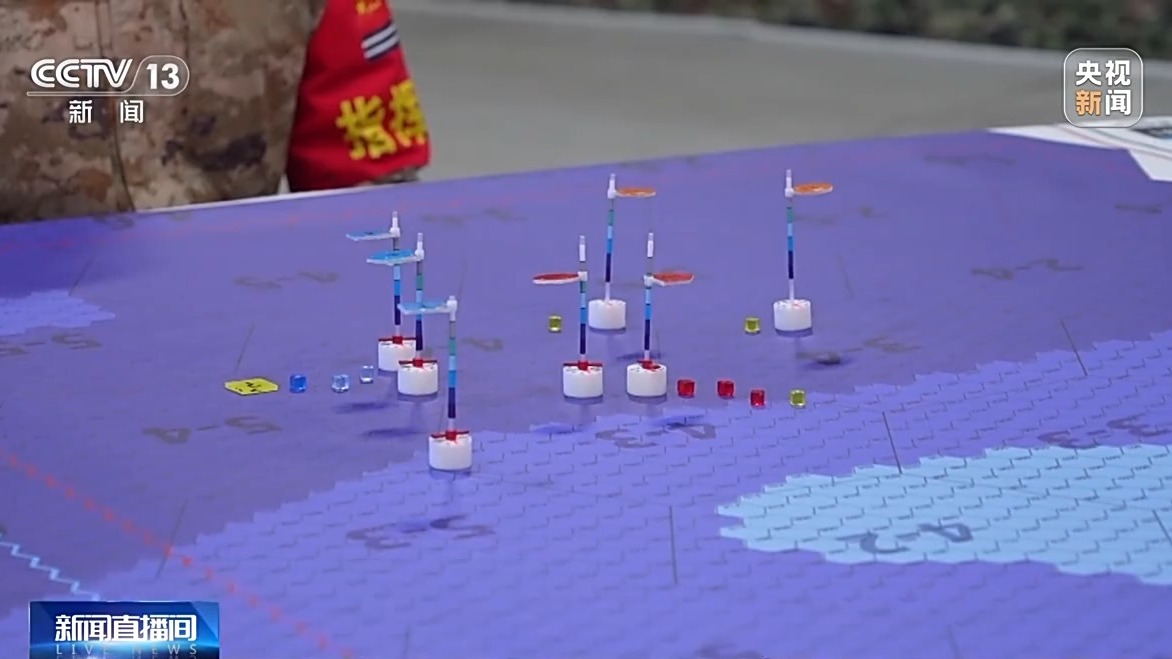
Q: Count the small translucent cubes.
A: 9